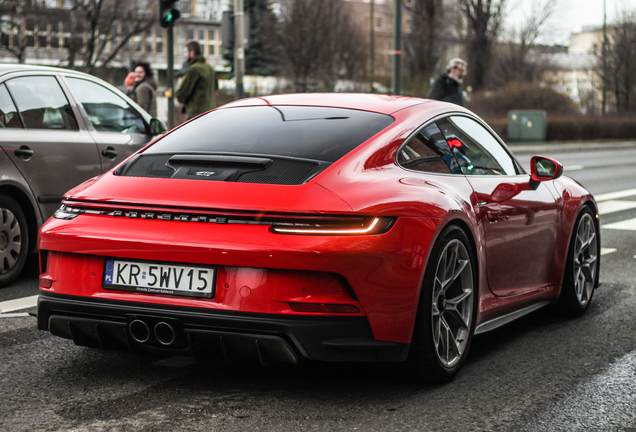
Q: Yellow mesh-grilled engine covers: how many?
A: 0